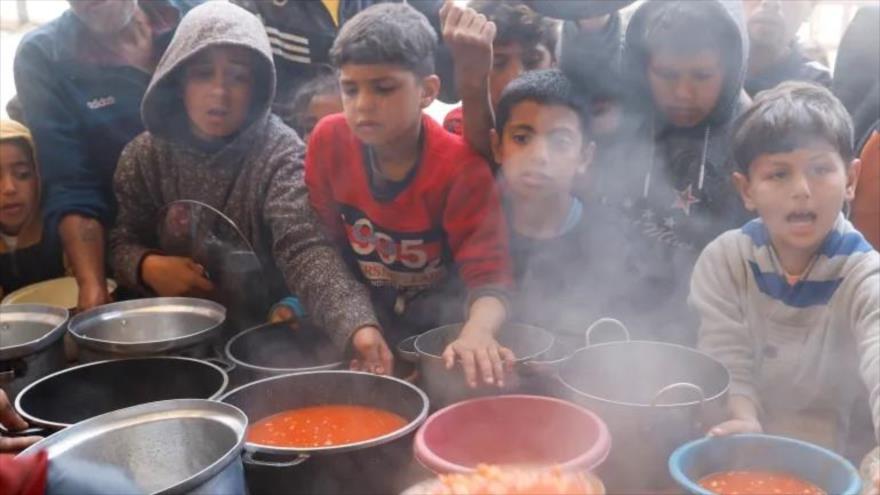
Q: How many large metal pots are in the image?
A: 8